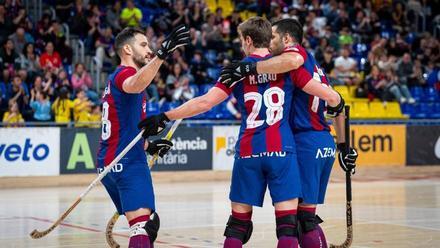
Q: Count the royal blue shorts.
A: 3